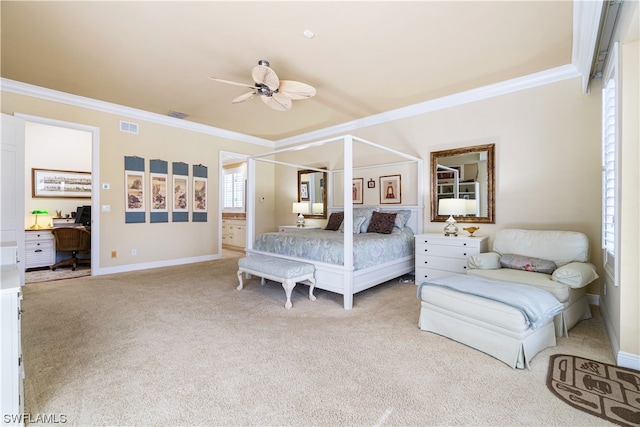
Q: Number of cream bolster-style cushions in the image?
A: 2